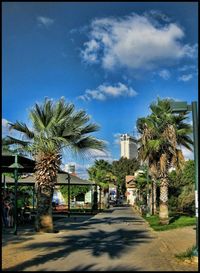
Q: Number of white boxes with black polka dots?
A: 0